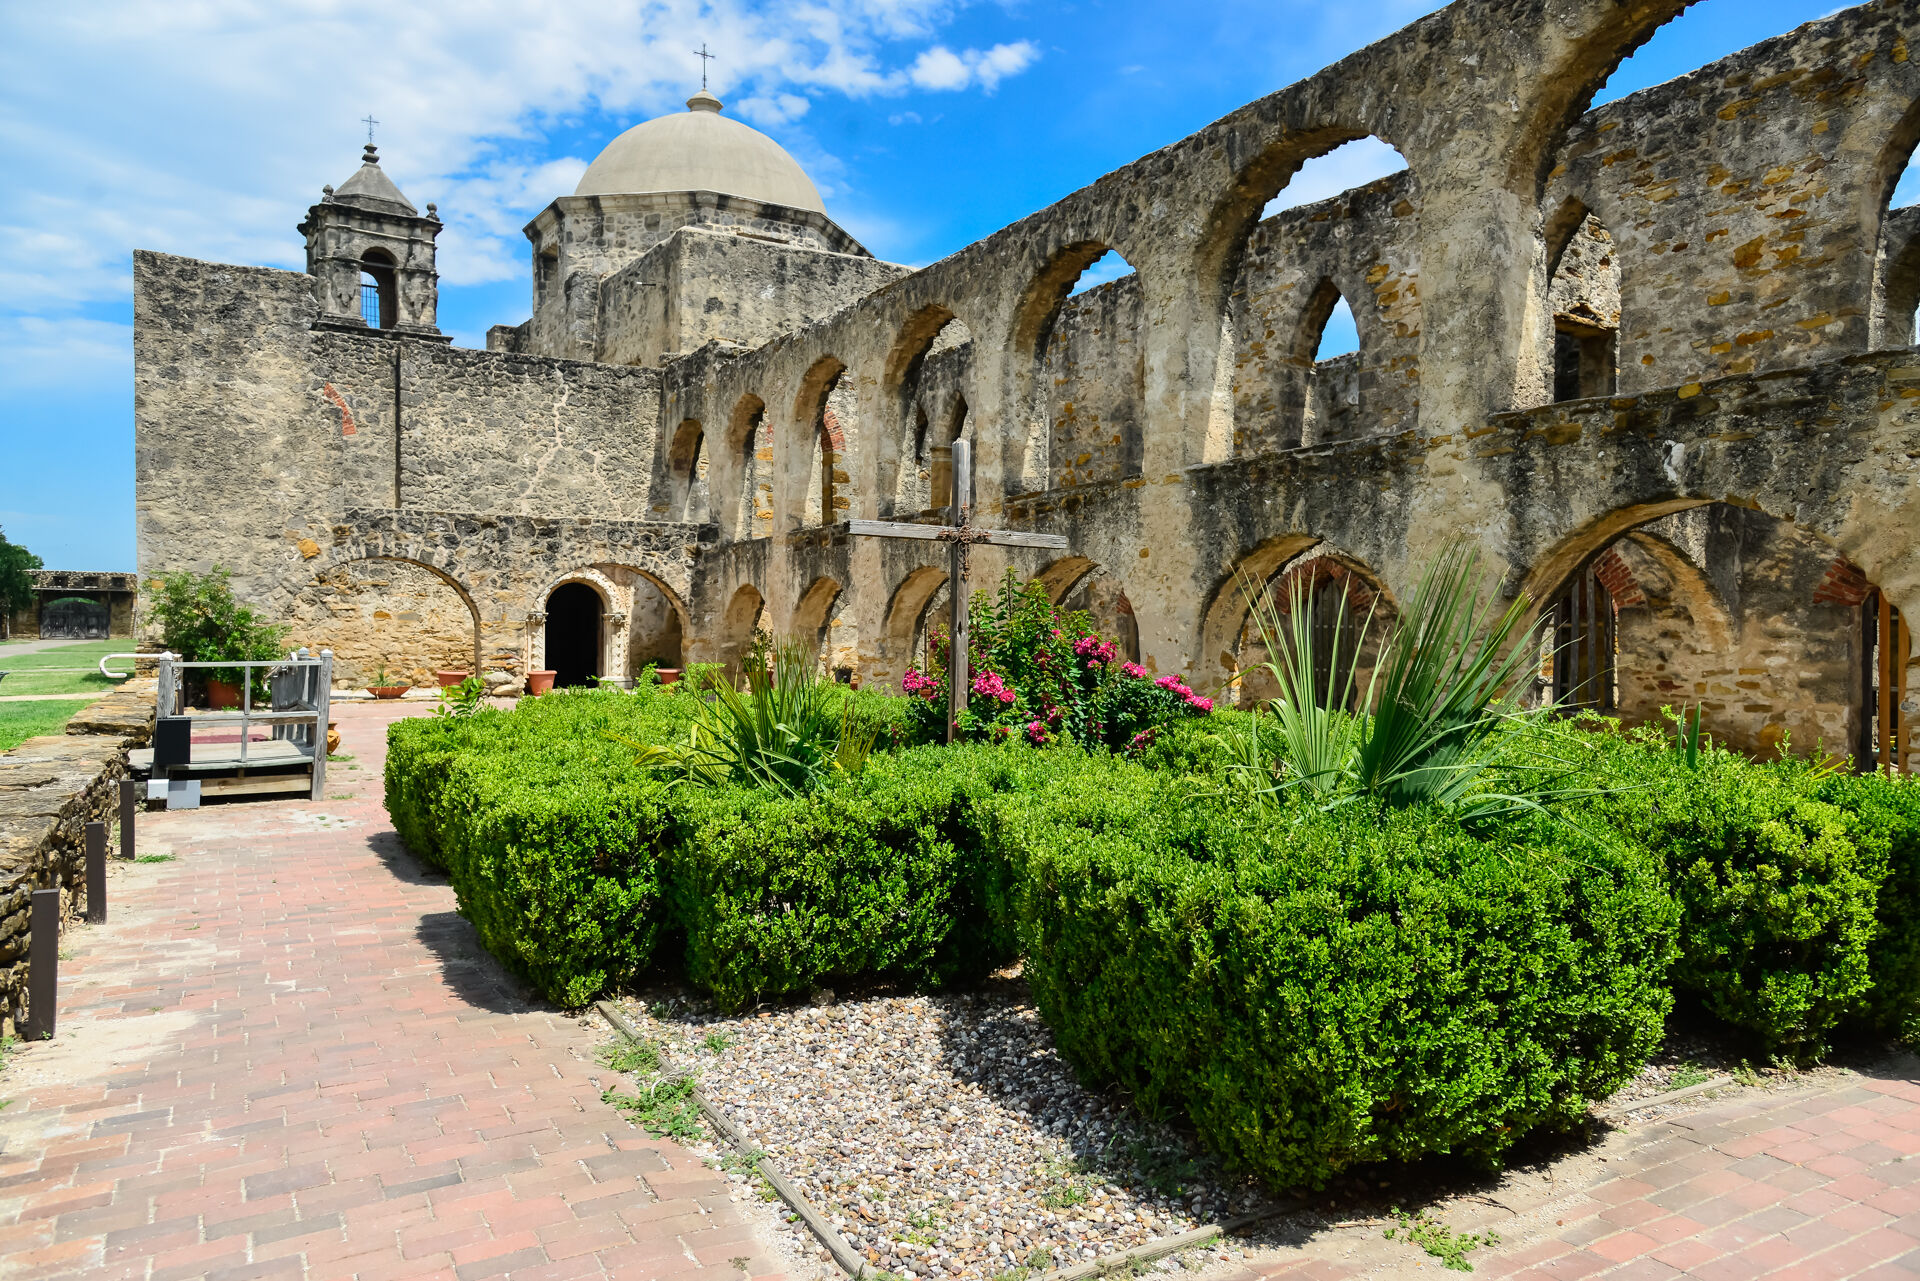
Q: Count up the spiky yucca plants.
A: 2